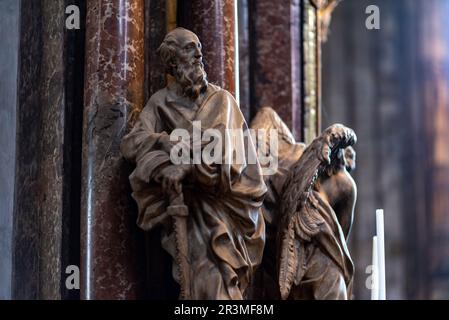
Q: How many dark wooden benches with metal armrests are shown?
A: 0